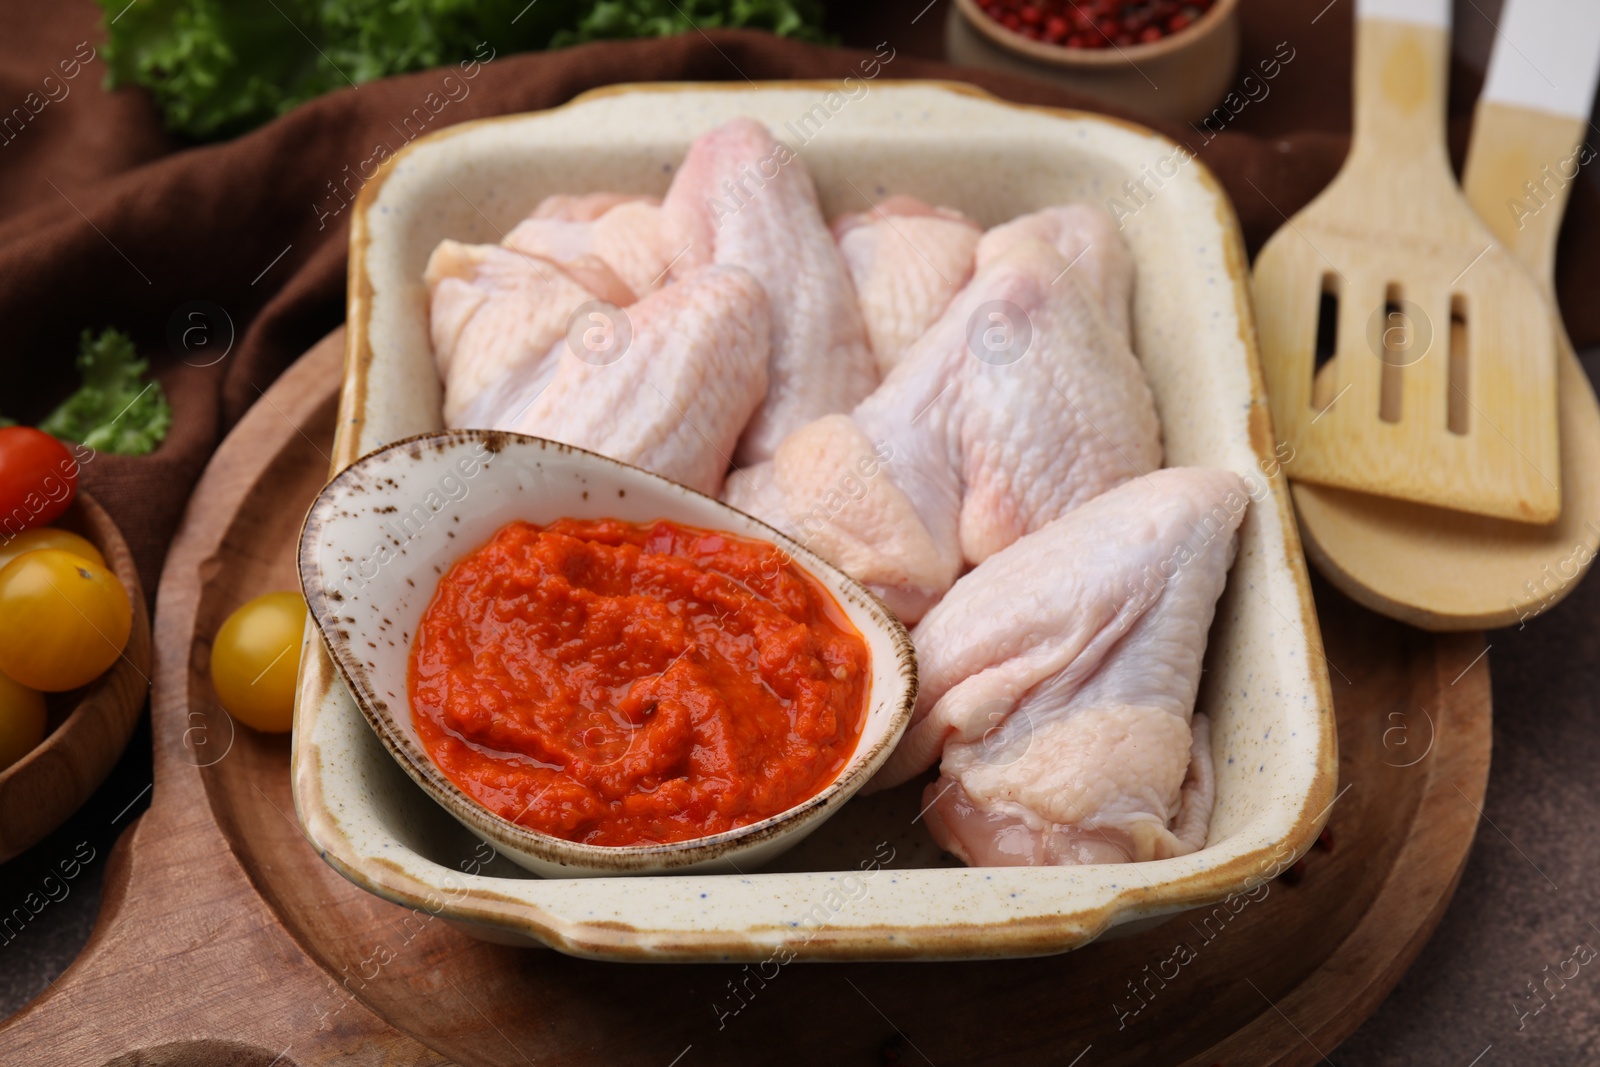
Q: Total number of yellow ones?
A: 4